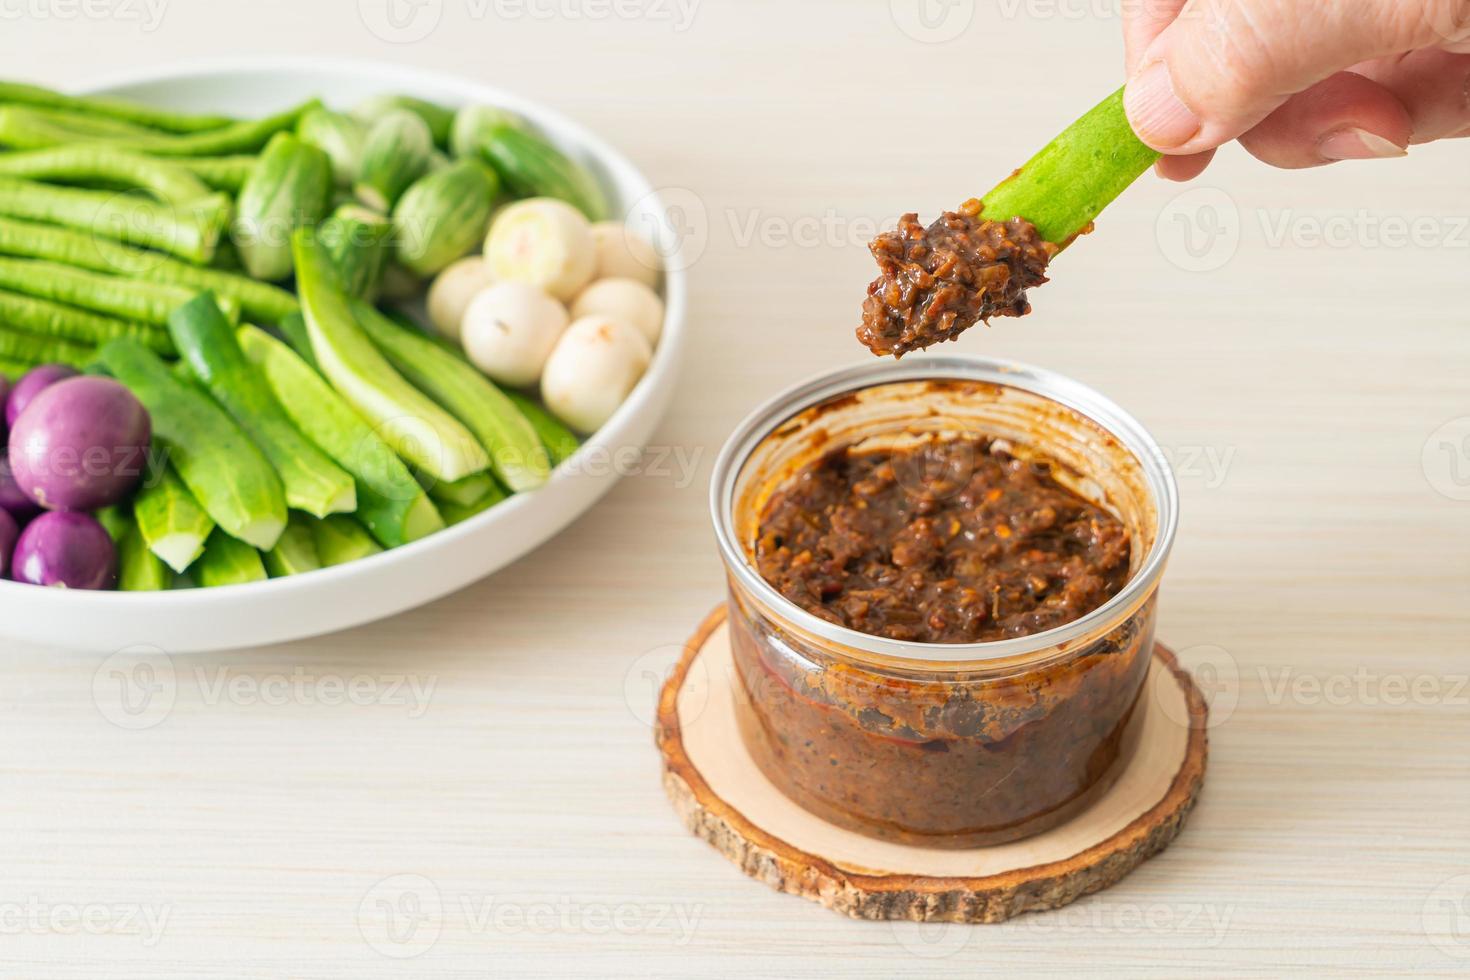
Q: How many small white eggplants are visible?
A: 6